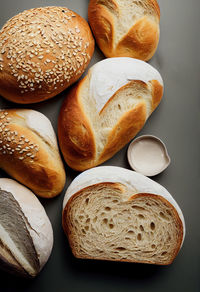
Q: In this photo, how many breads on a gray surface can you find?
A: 6